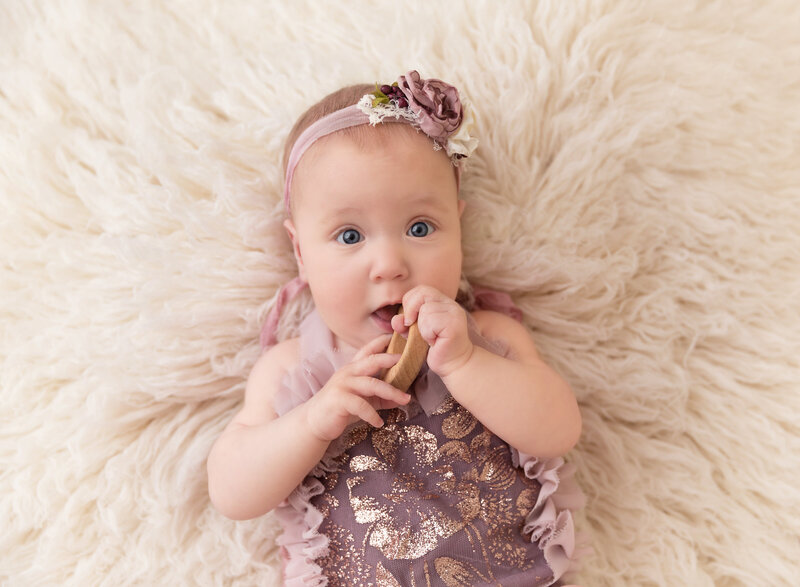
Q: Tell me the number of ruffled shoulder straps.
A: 2